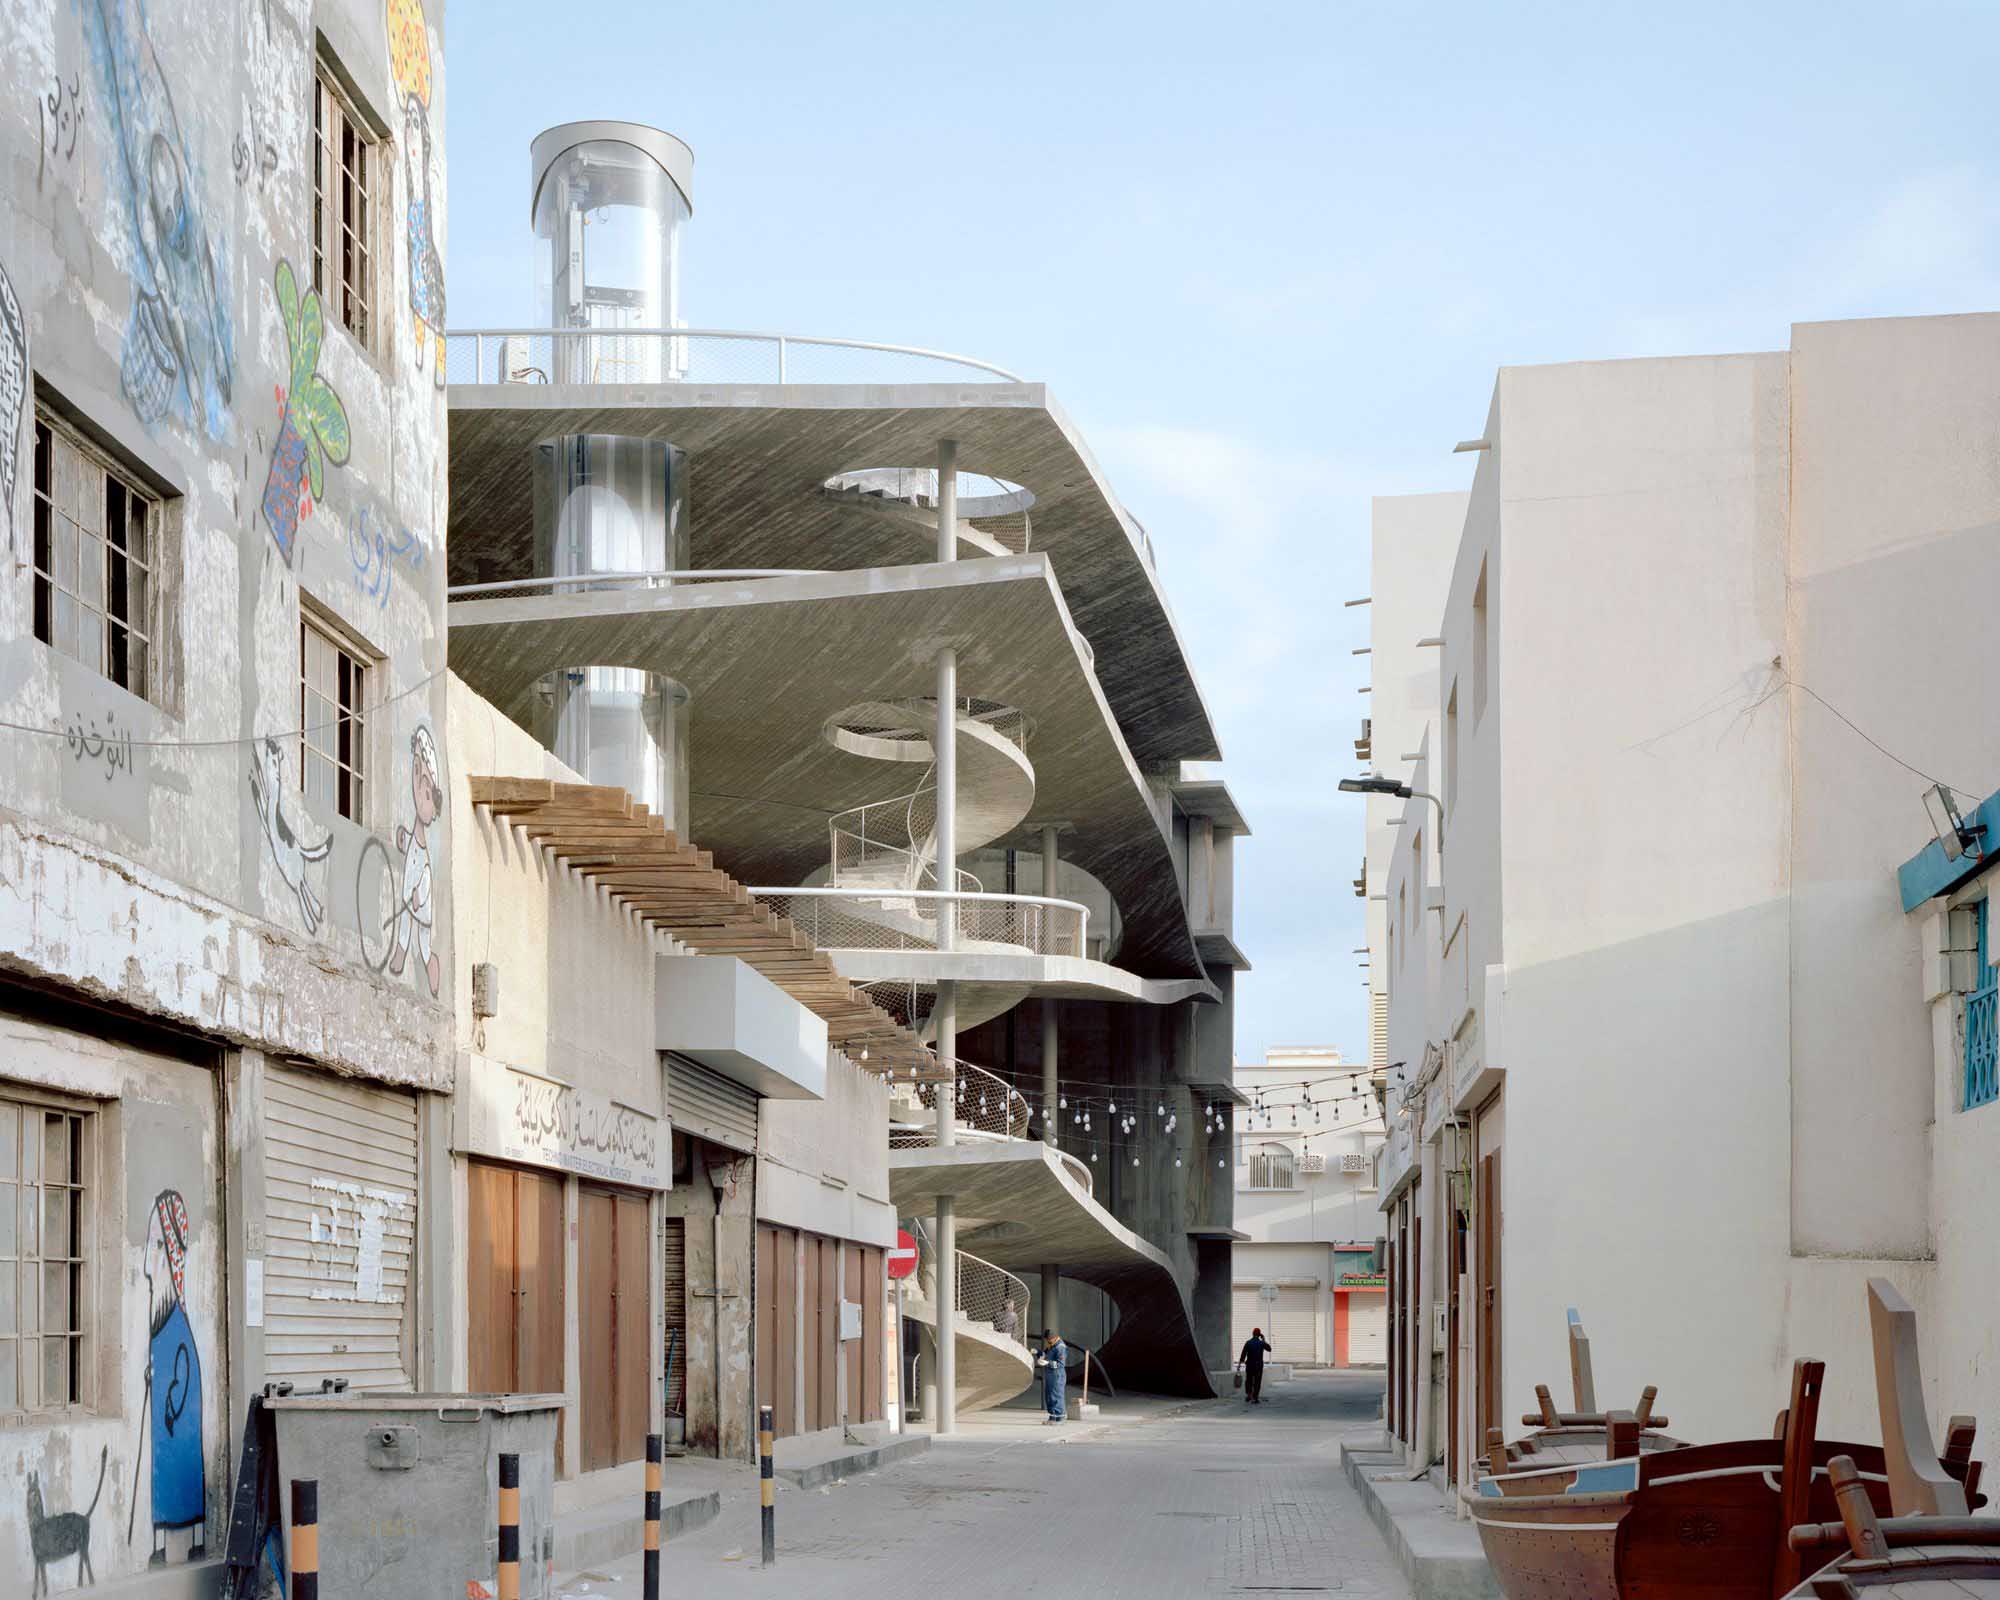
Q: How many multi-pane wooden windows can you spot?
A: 4